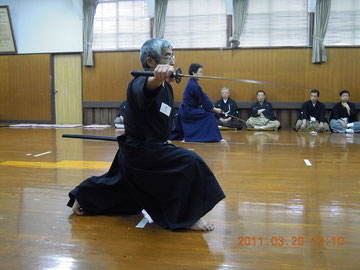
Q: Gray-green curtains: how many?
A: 4